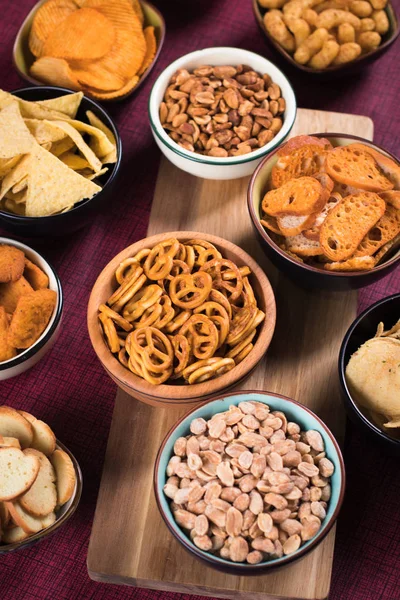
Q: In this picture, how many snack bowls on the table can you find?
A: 10